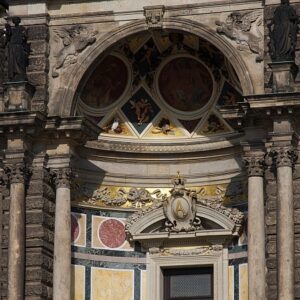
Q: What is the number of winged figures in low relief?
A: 2